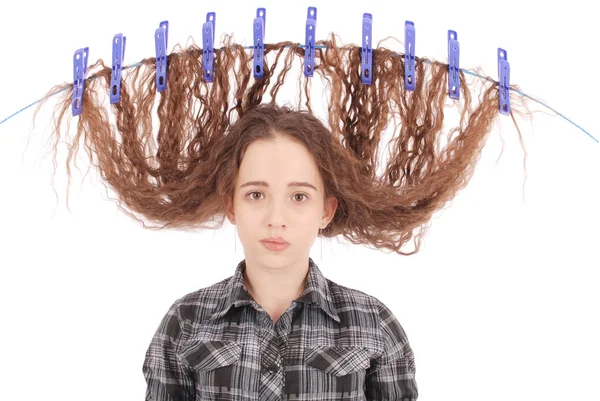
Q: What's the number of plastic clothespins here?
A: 10